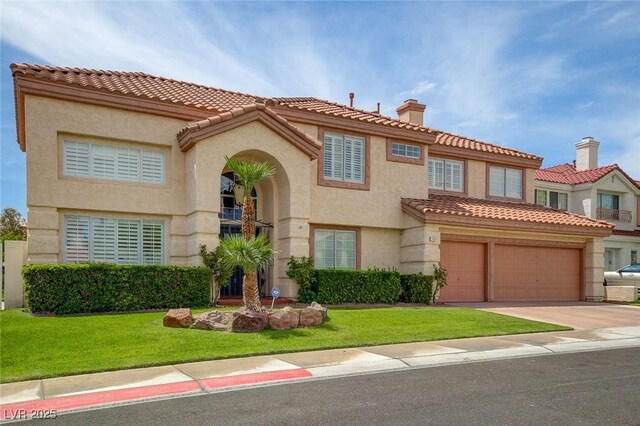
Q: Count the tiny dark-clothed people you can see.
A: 0